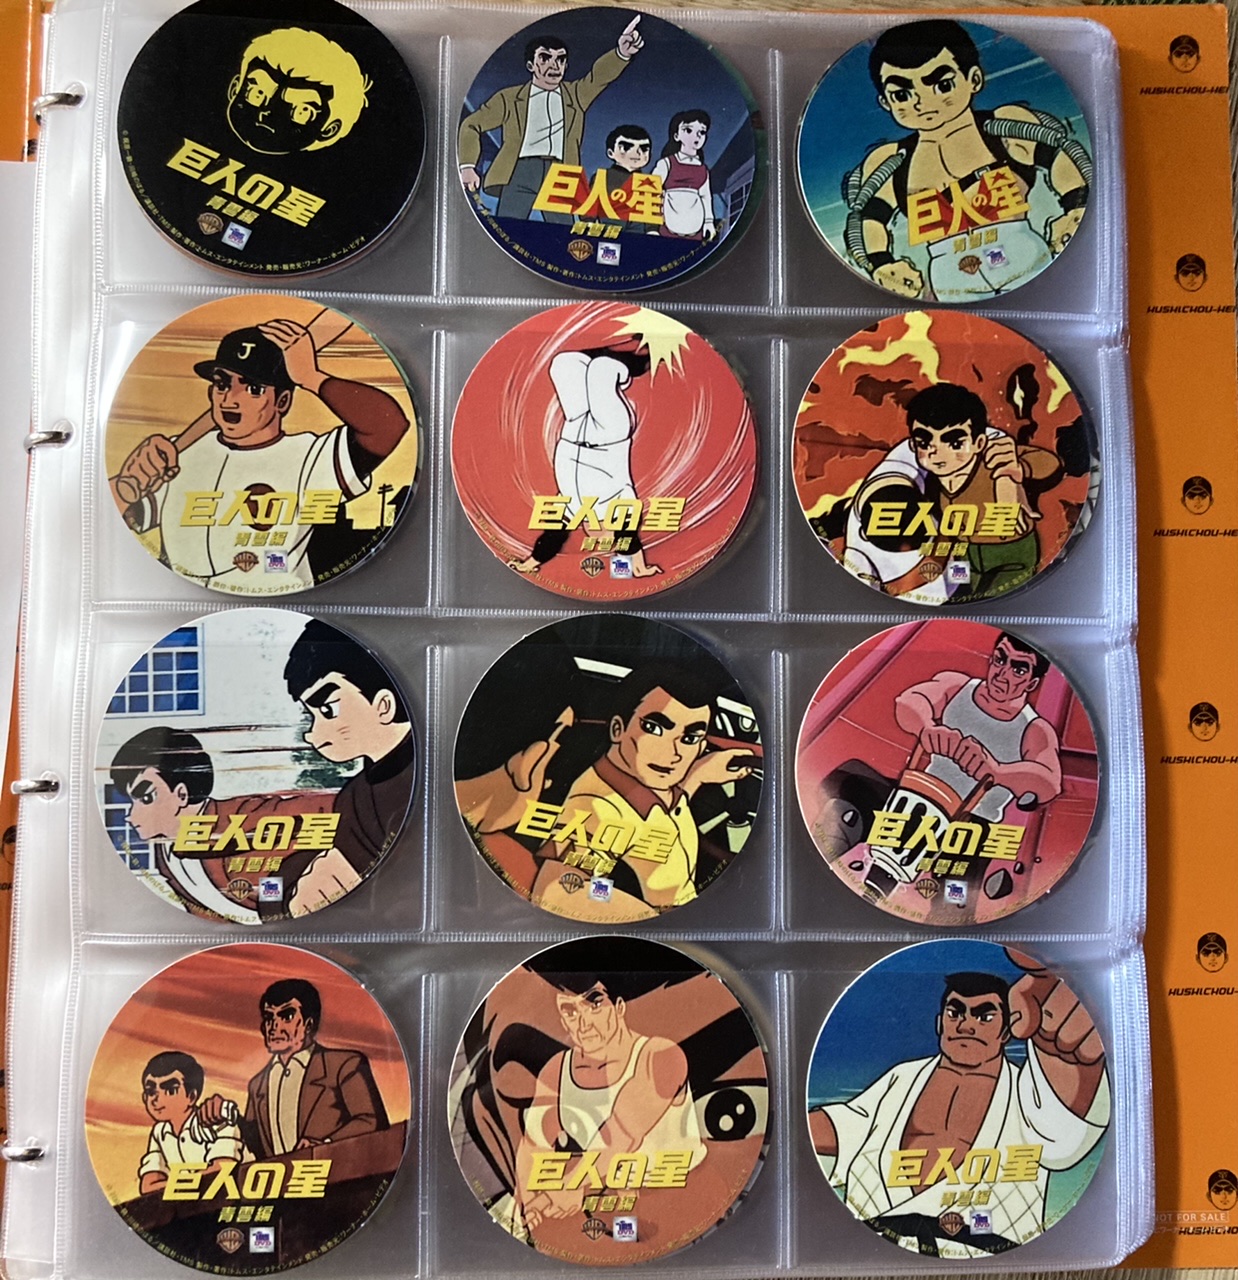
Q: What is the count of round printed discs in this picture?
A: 12